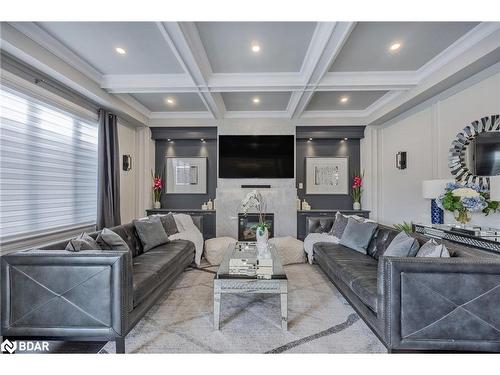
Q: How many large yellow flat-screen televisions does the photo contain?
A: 0